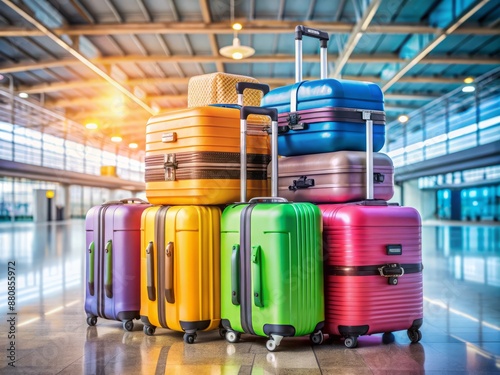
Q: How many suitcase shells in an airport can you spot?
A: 8